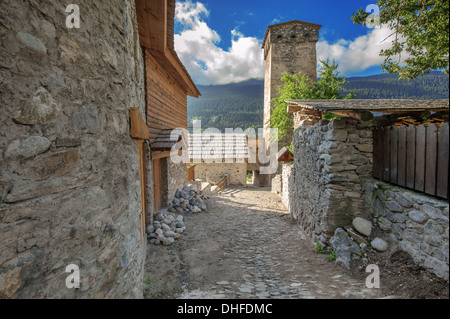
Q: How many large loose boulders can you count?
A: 3